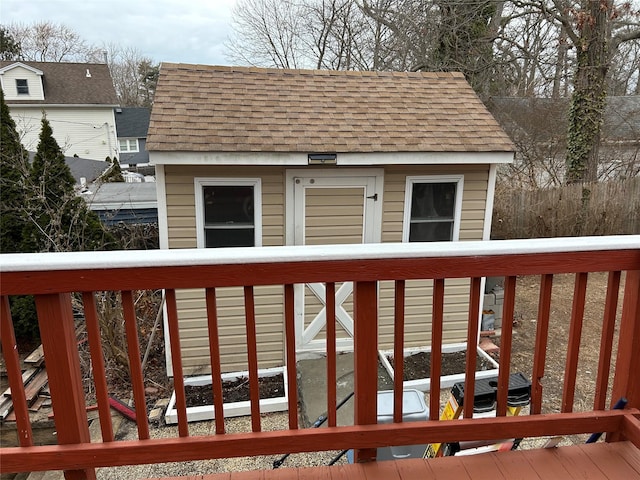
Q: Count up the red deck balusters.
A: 15